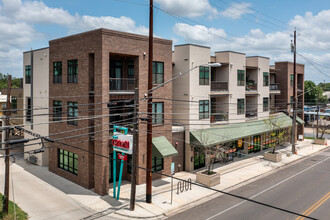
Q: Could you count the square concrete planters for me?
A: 3